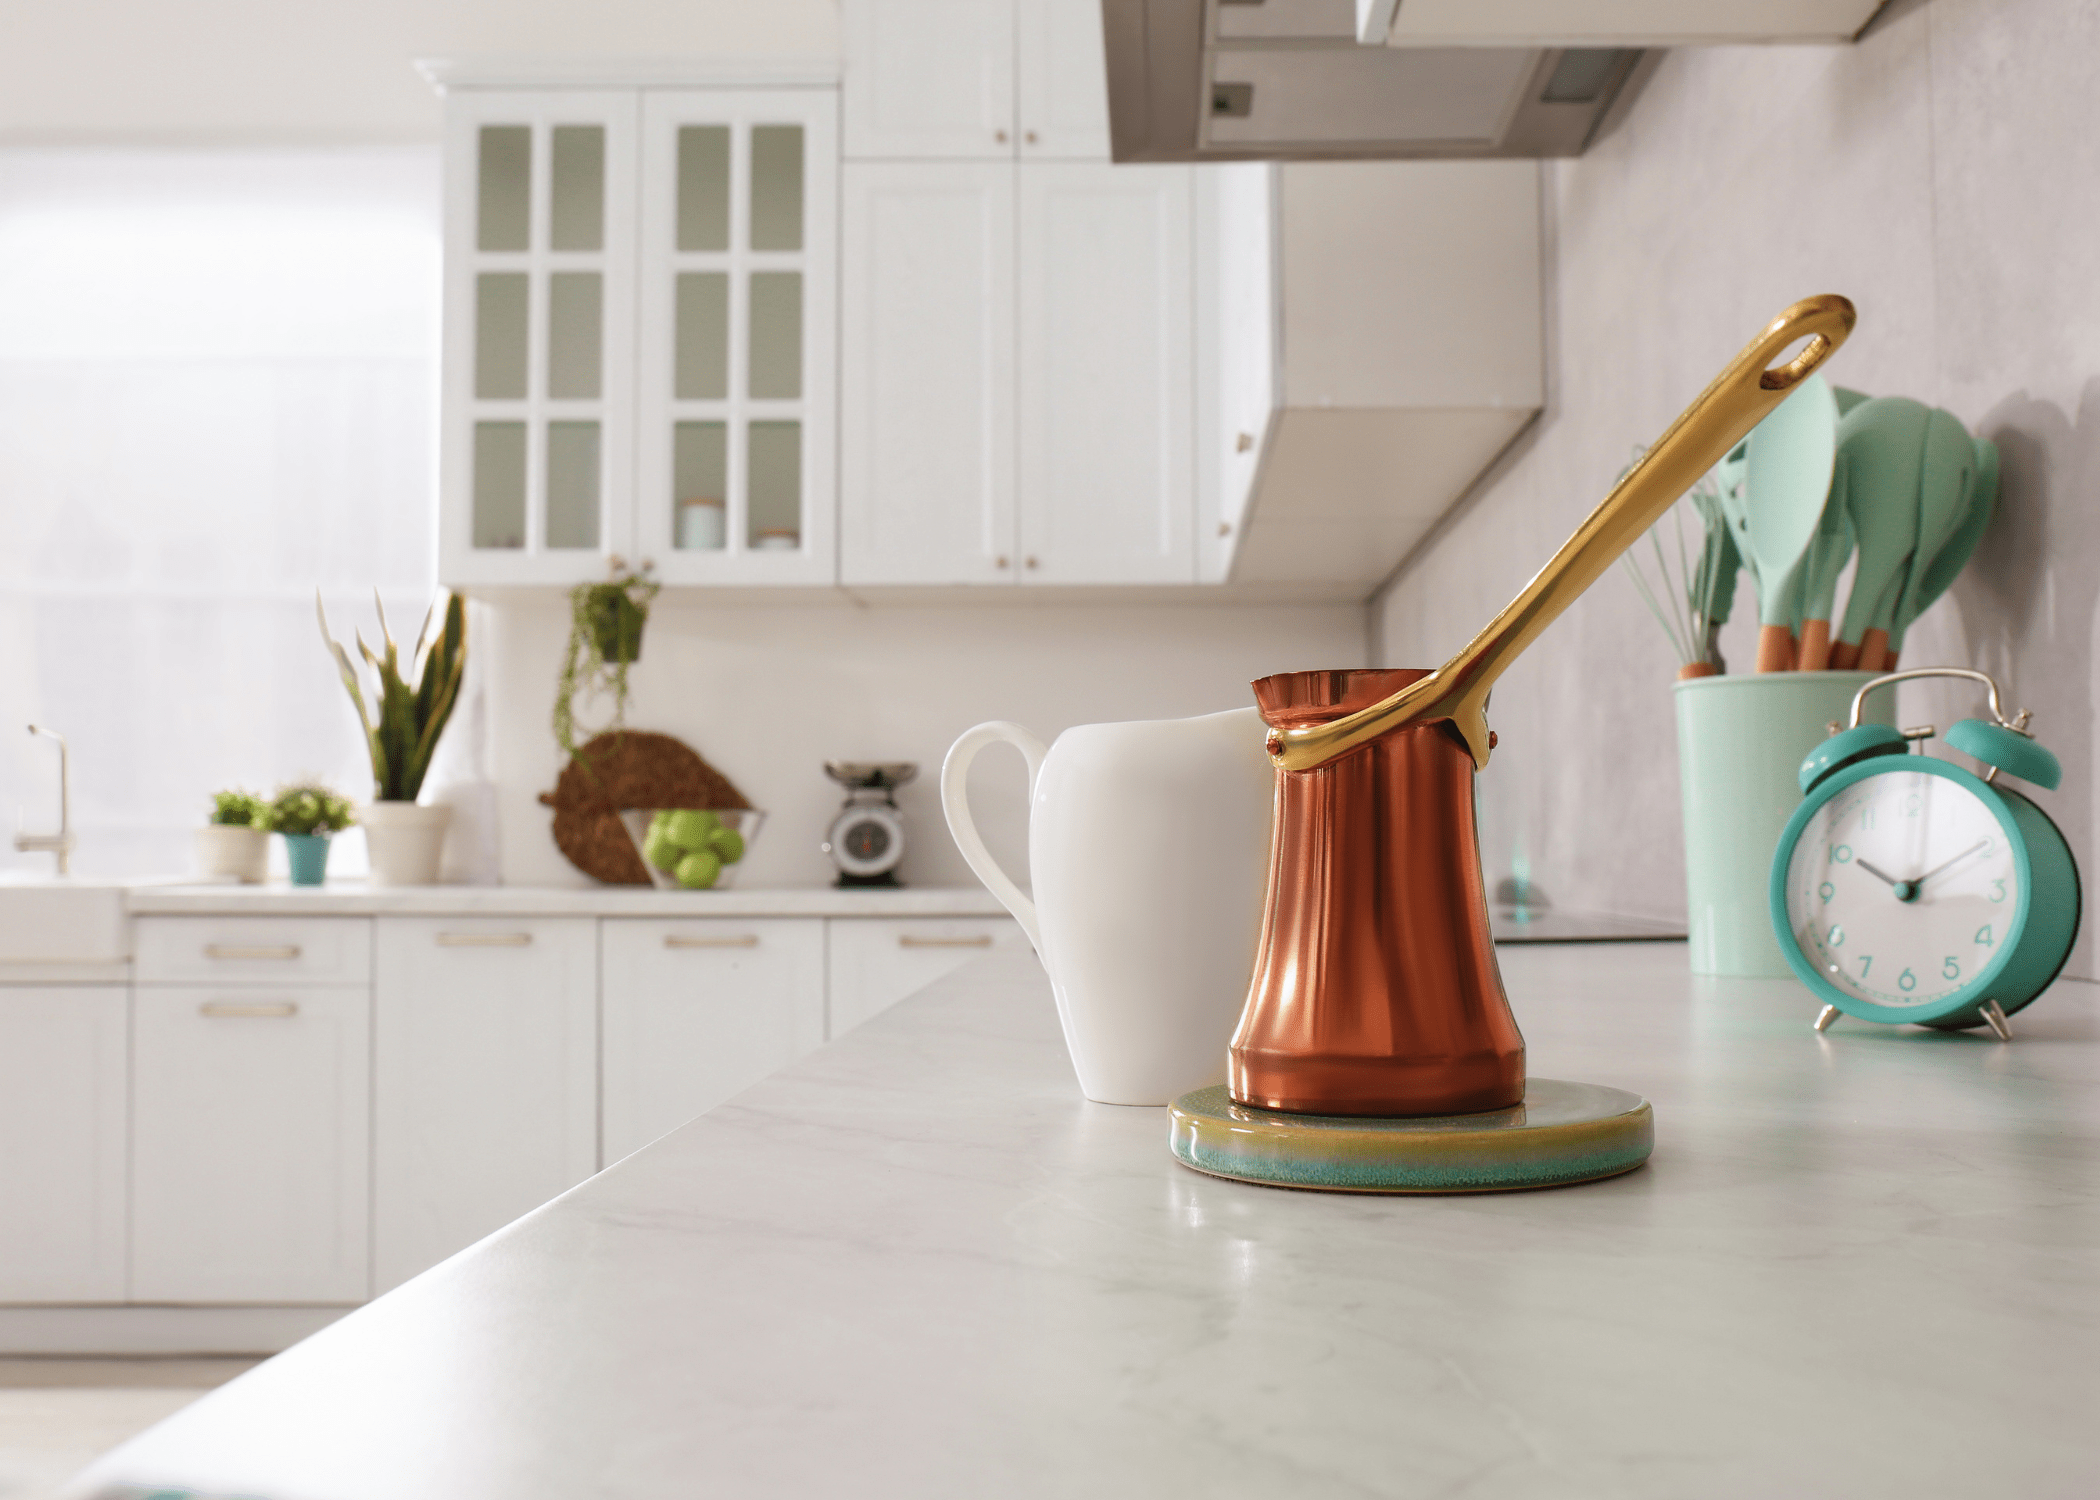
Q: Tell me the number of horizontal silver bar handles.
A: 5